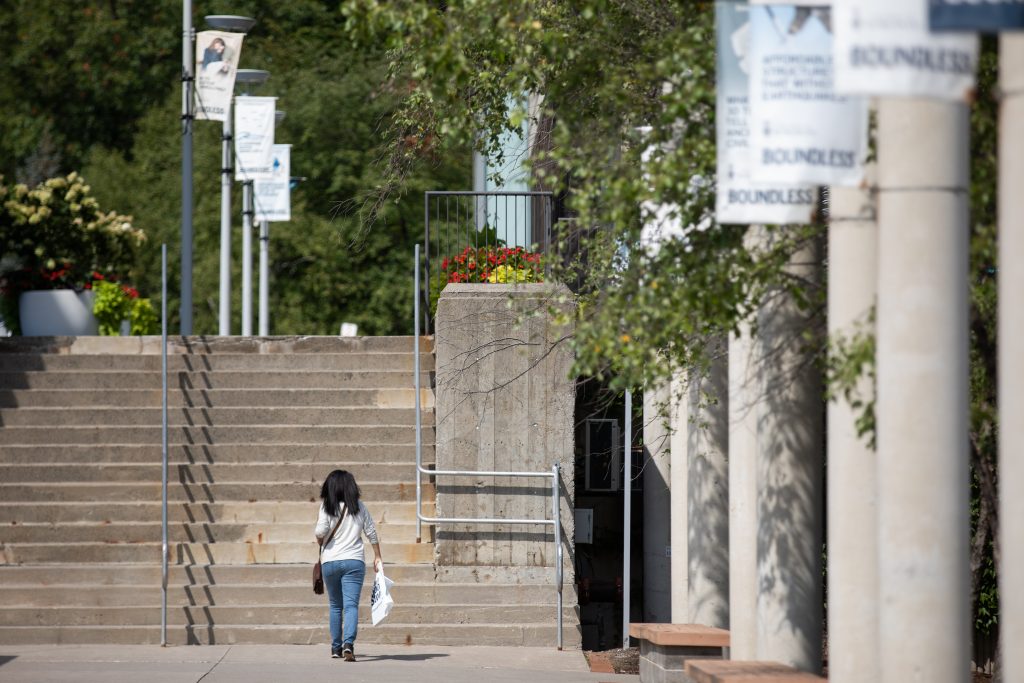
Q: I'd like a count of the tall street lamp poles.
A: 4